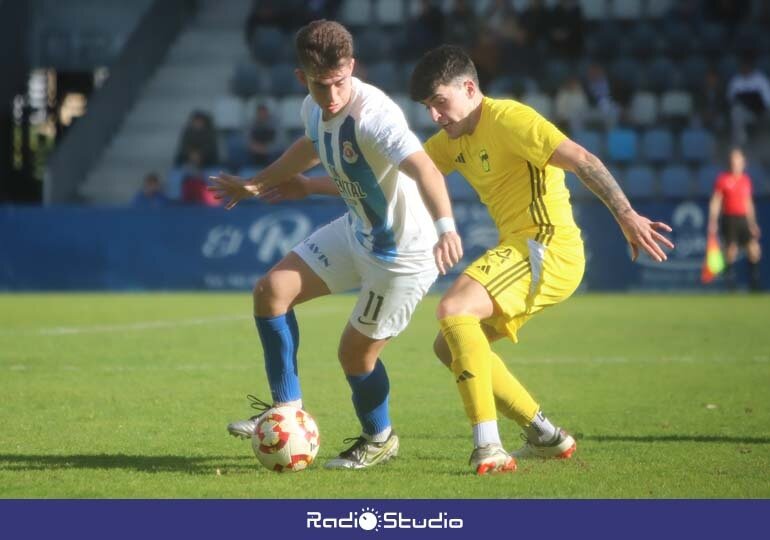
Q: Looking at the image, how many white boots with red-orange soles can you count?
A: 2